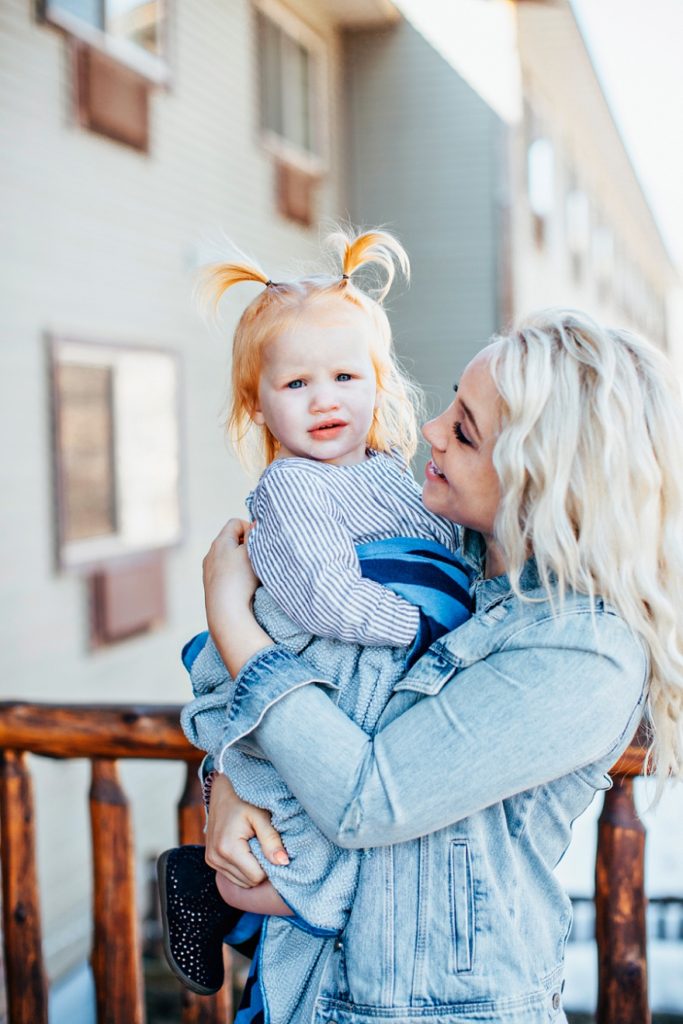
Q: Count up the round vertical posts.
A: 4